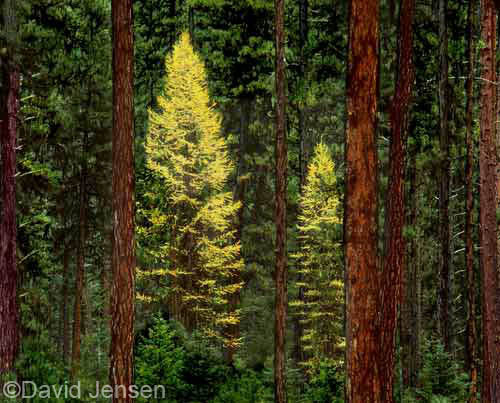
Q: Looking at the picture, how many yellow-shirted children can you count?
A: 0